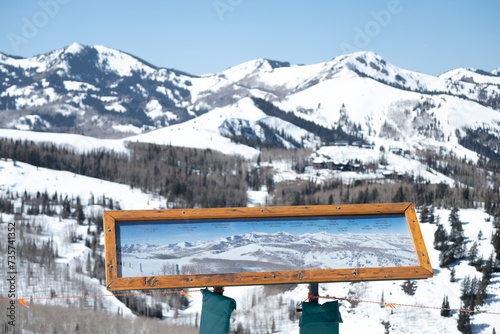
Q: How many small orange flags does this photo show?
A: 3